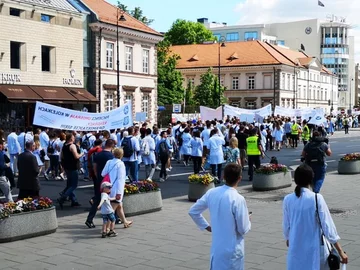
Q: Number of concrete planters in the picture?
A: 5